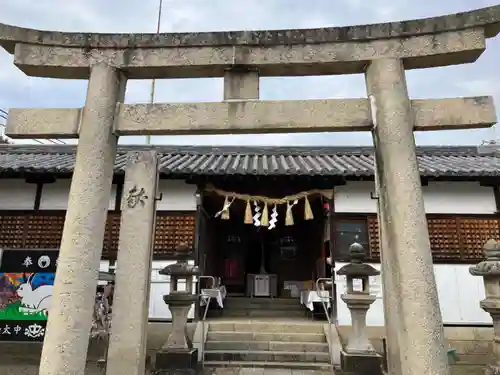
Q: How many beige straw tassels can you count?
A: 5